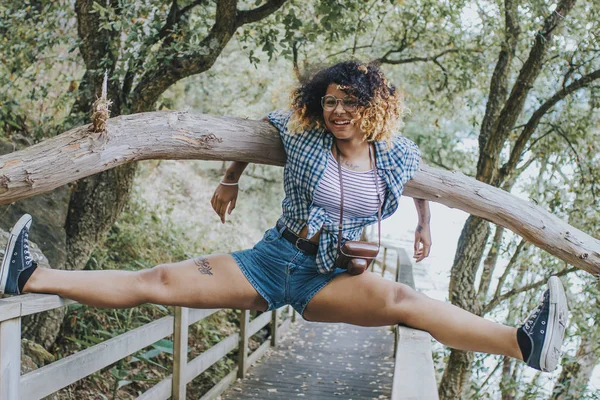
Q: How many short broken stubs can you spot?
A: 1